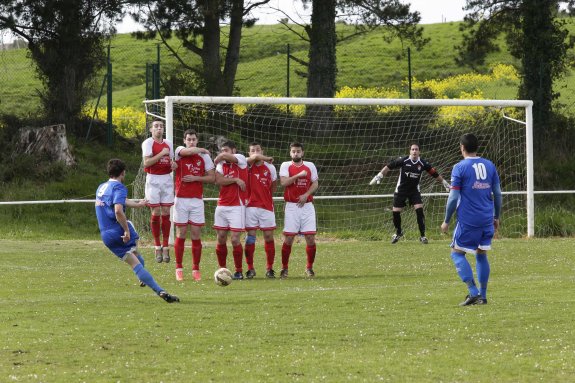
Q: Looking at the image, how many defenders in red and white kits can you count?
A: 5